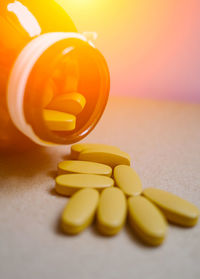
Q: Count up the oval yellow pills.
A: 11